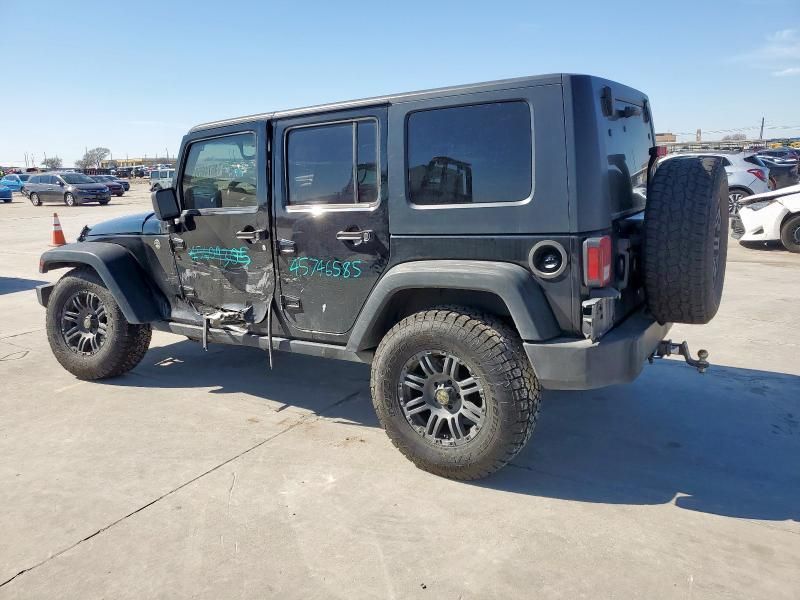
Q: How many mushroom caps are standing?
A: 0